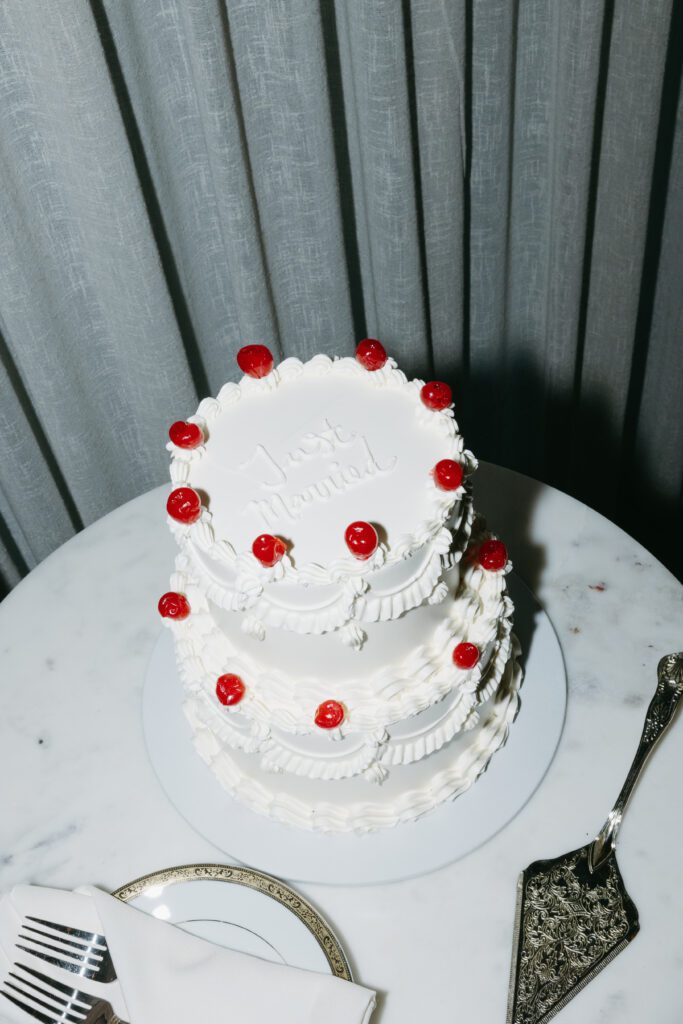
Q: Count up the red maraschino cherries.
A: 13